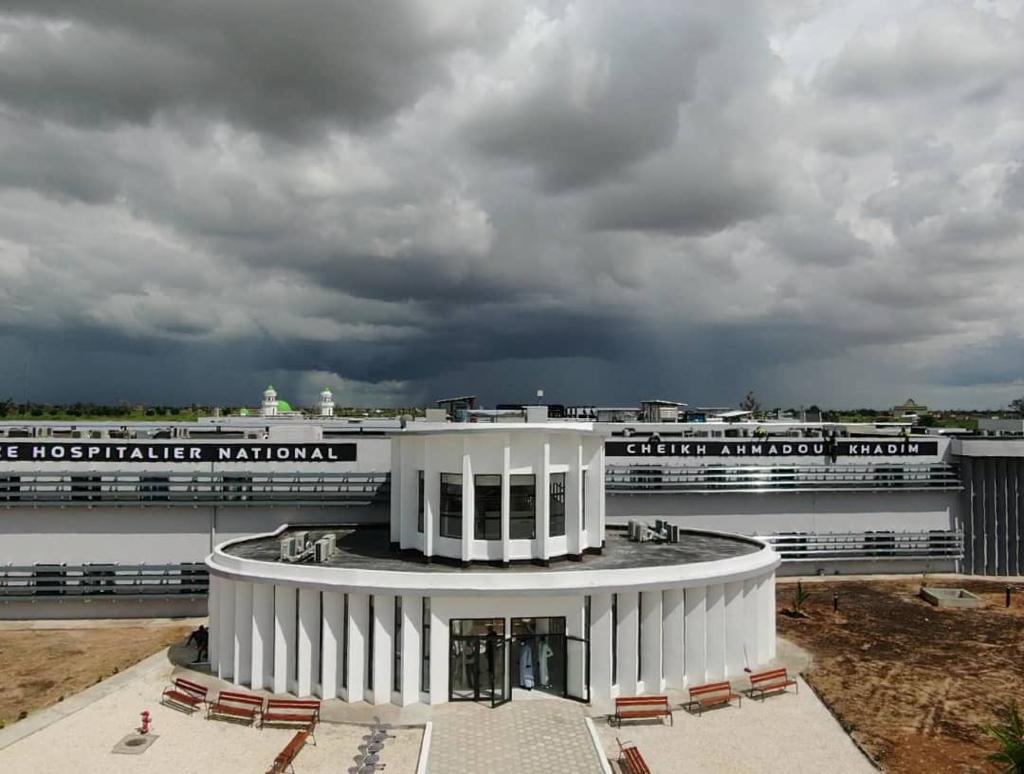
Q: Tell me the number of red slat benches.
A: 8